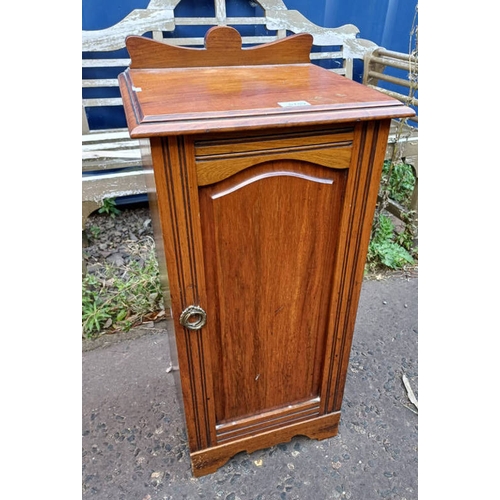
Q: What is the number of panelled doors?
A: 1